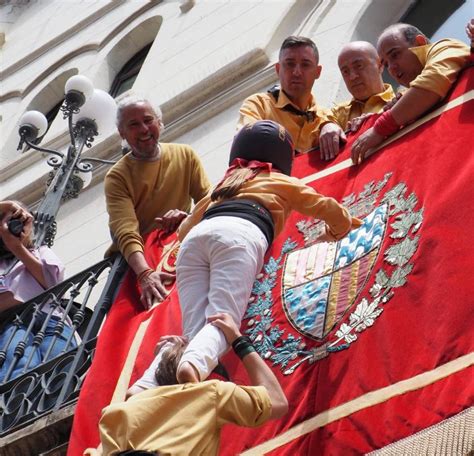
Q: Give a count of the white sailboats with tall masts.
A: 0